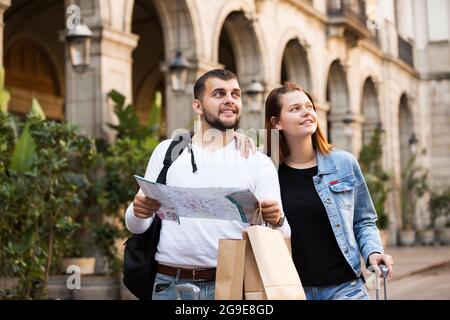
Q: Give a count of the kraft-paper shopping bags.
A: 3